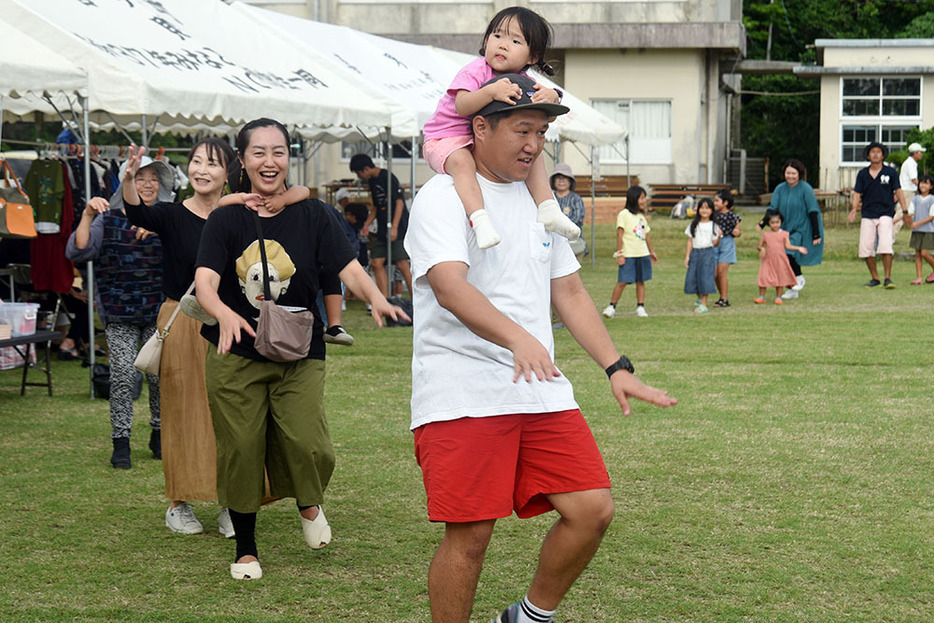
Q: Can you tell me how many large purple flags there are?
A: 0